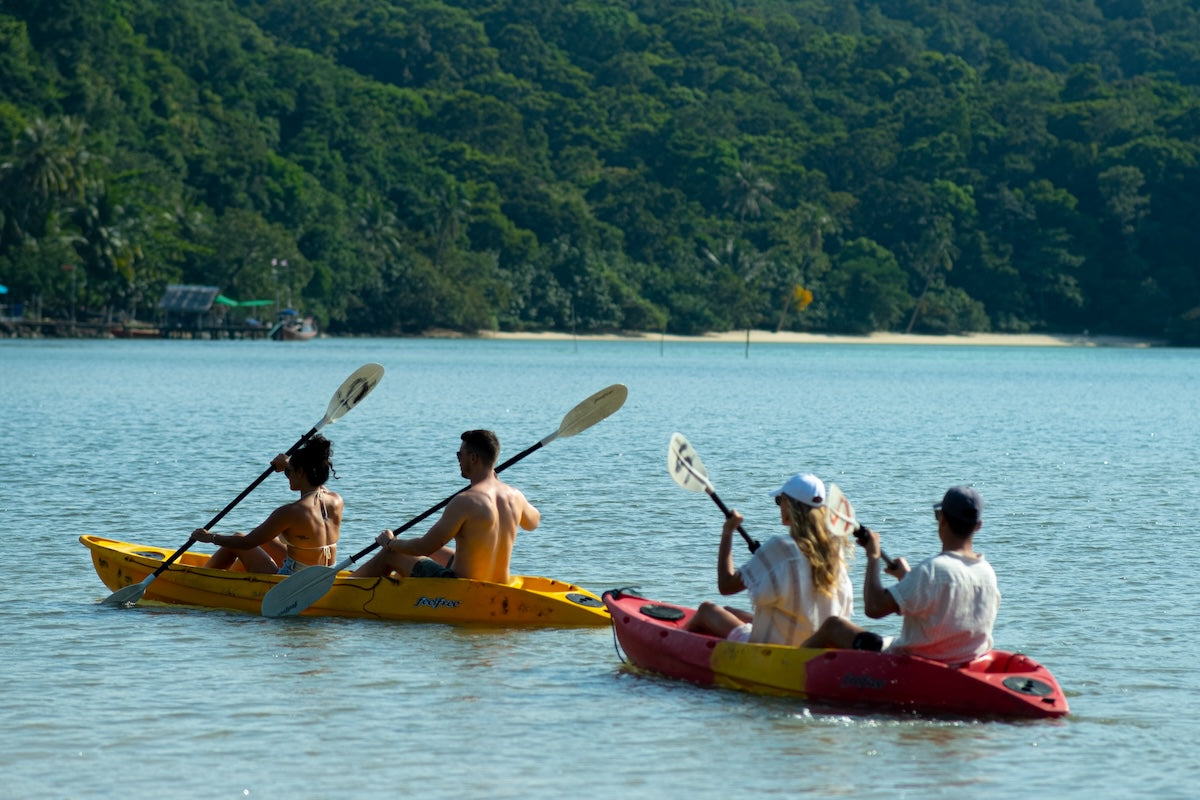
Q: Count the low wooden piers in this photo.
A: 1